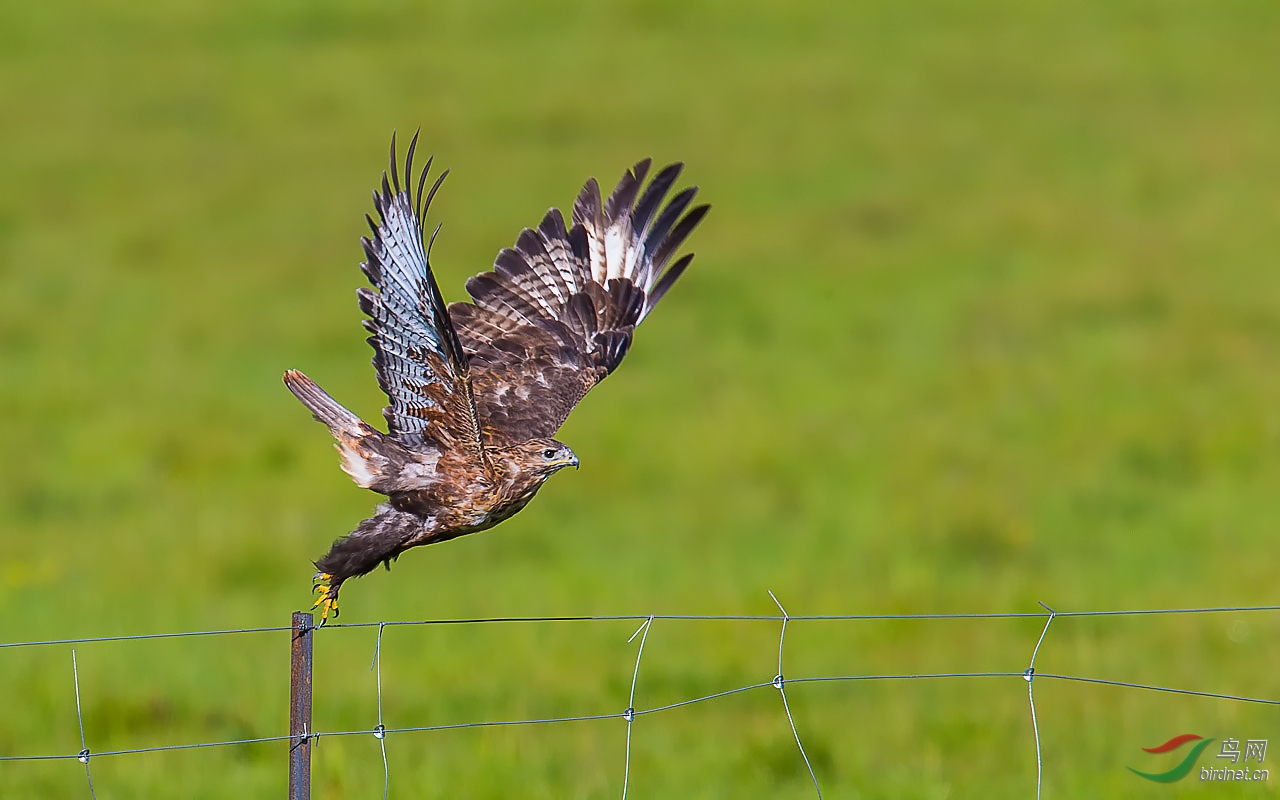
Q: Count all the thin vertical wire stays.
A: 5